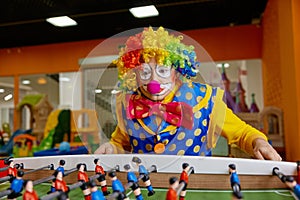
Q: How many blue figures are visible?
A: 8